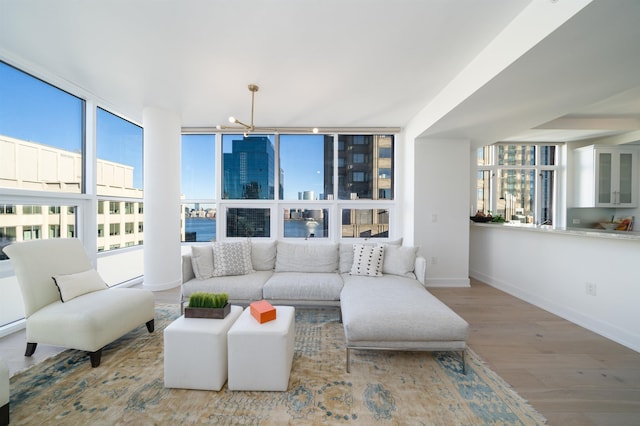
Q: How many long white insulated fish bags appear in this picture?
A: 0